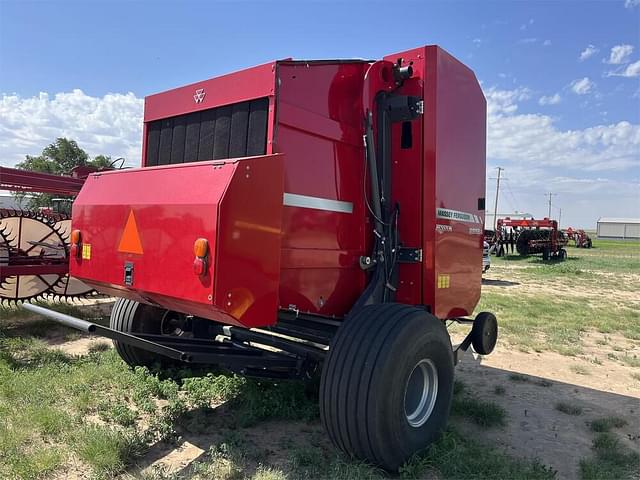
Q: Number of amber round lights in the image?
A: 2